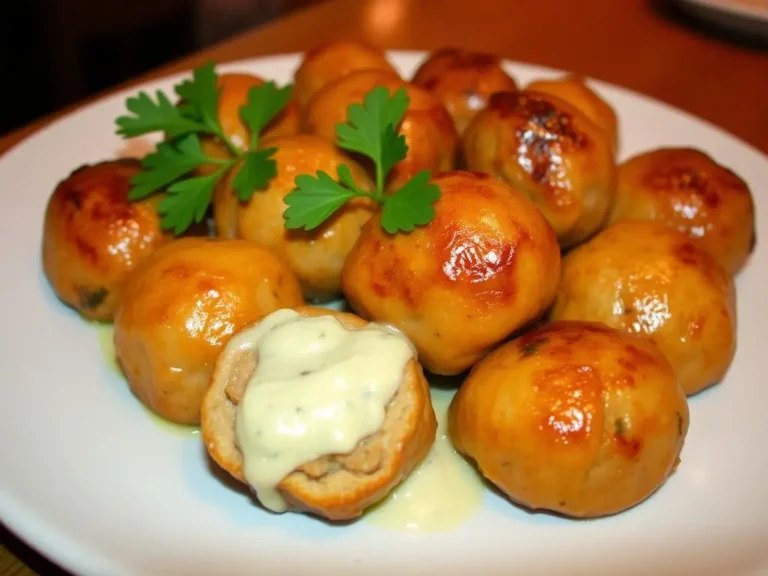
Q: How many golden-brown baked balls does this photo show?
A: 14